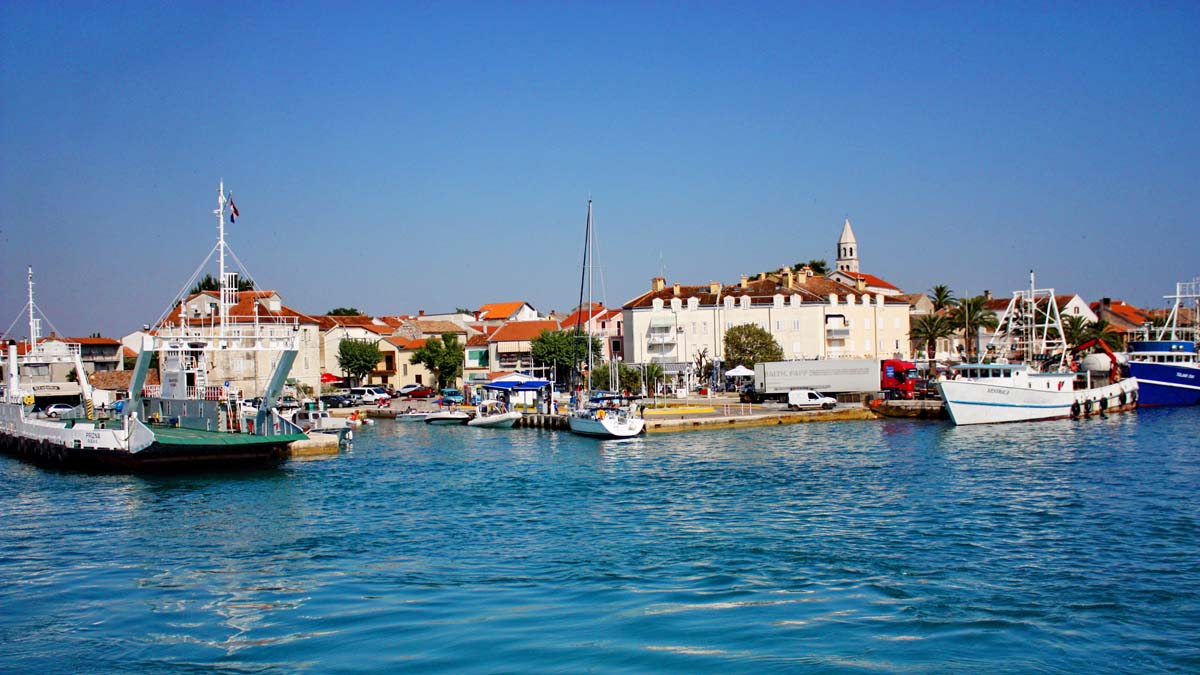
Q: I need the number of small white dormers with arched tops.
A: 11